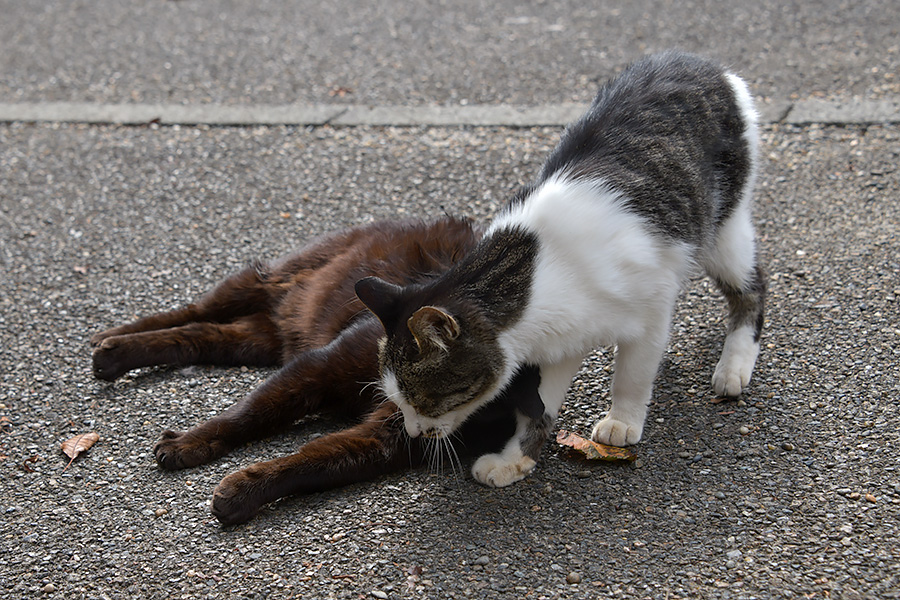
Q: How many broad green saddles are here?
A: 0